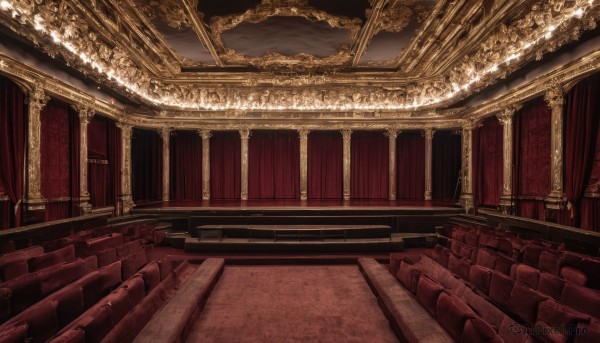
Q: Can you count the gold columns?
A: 13